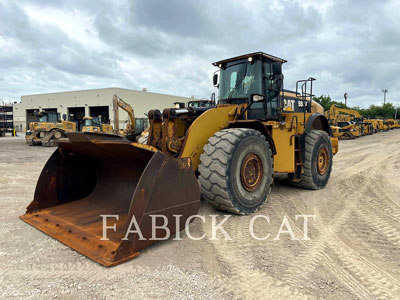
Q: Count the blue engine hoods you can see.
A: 0